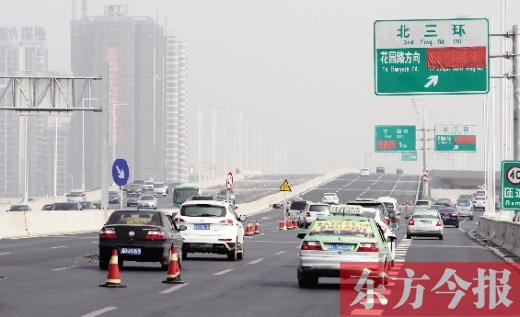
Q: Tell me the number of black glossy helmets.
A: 0